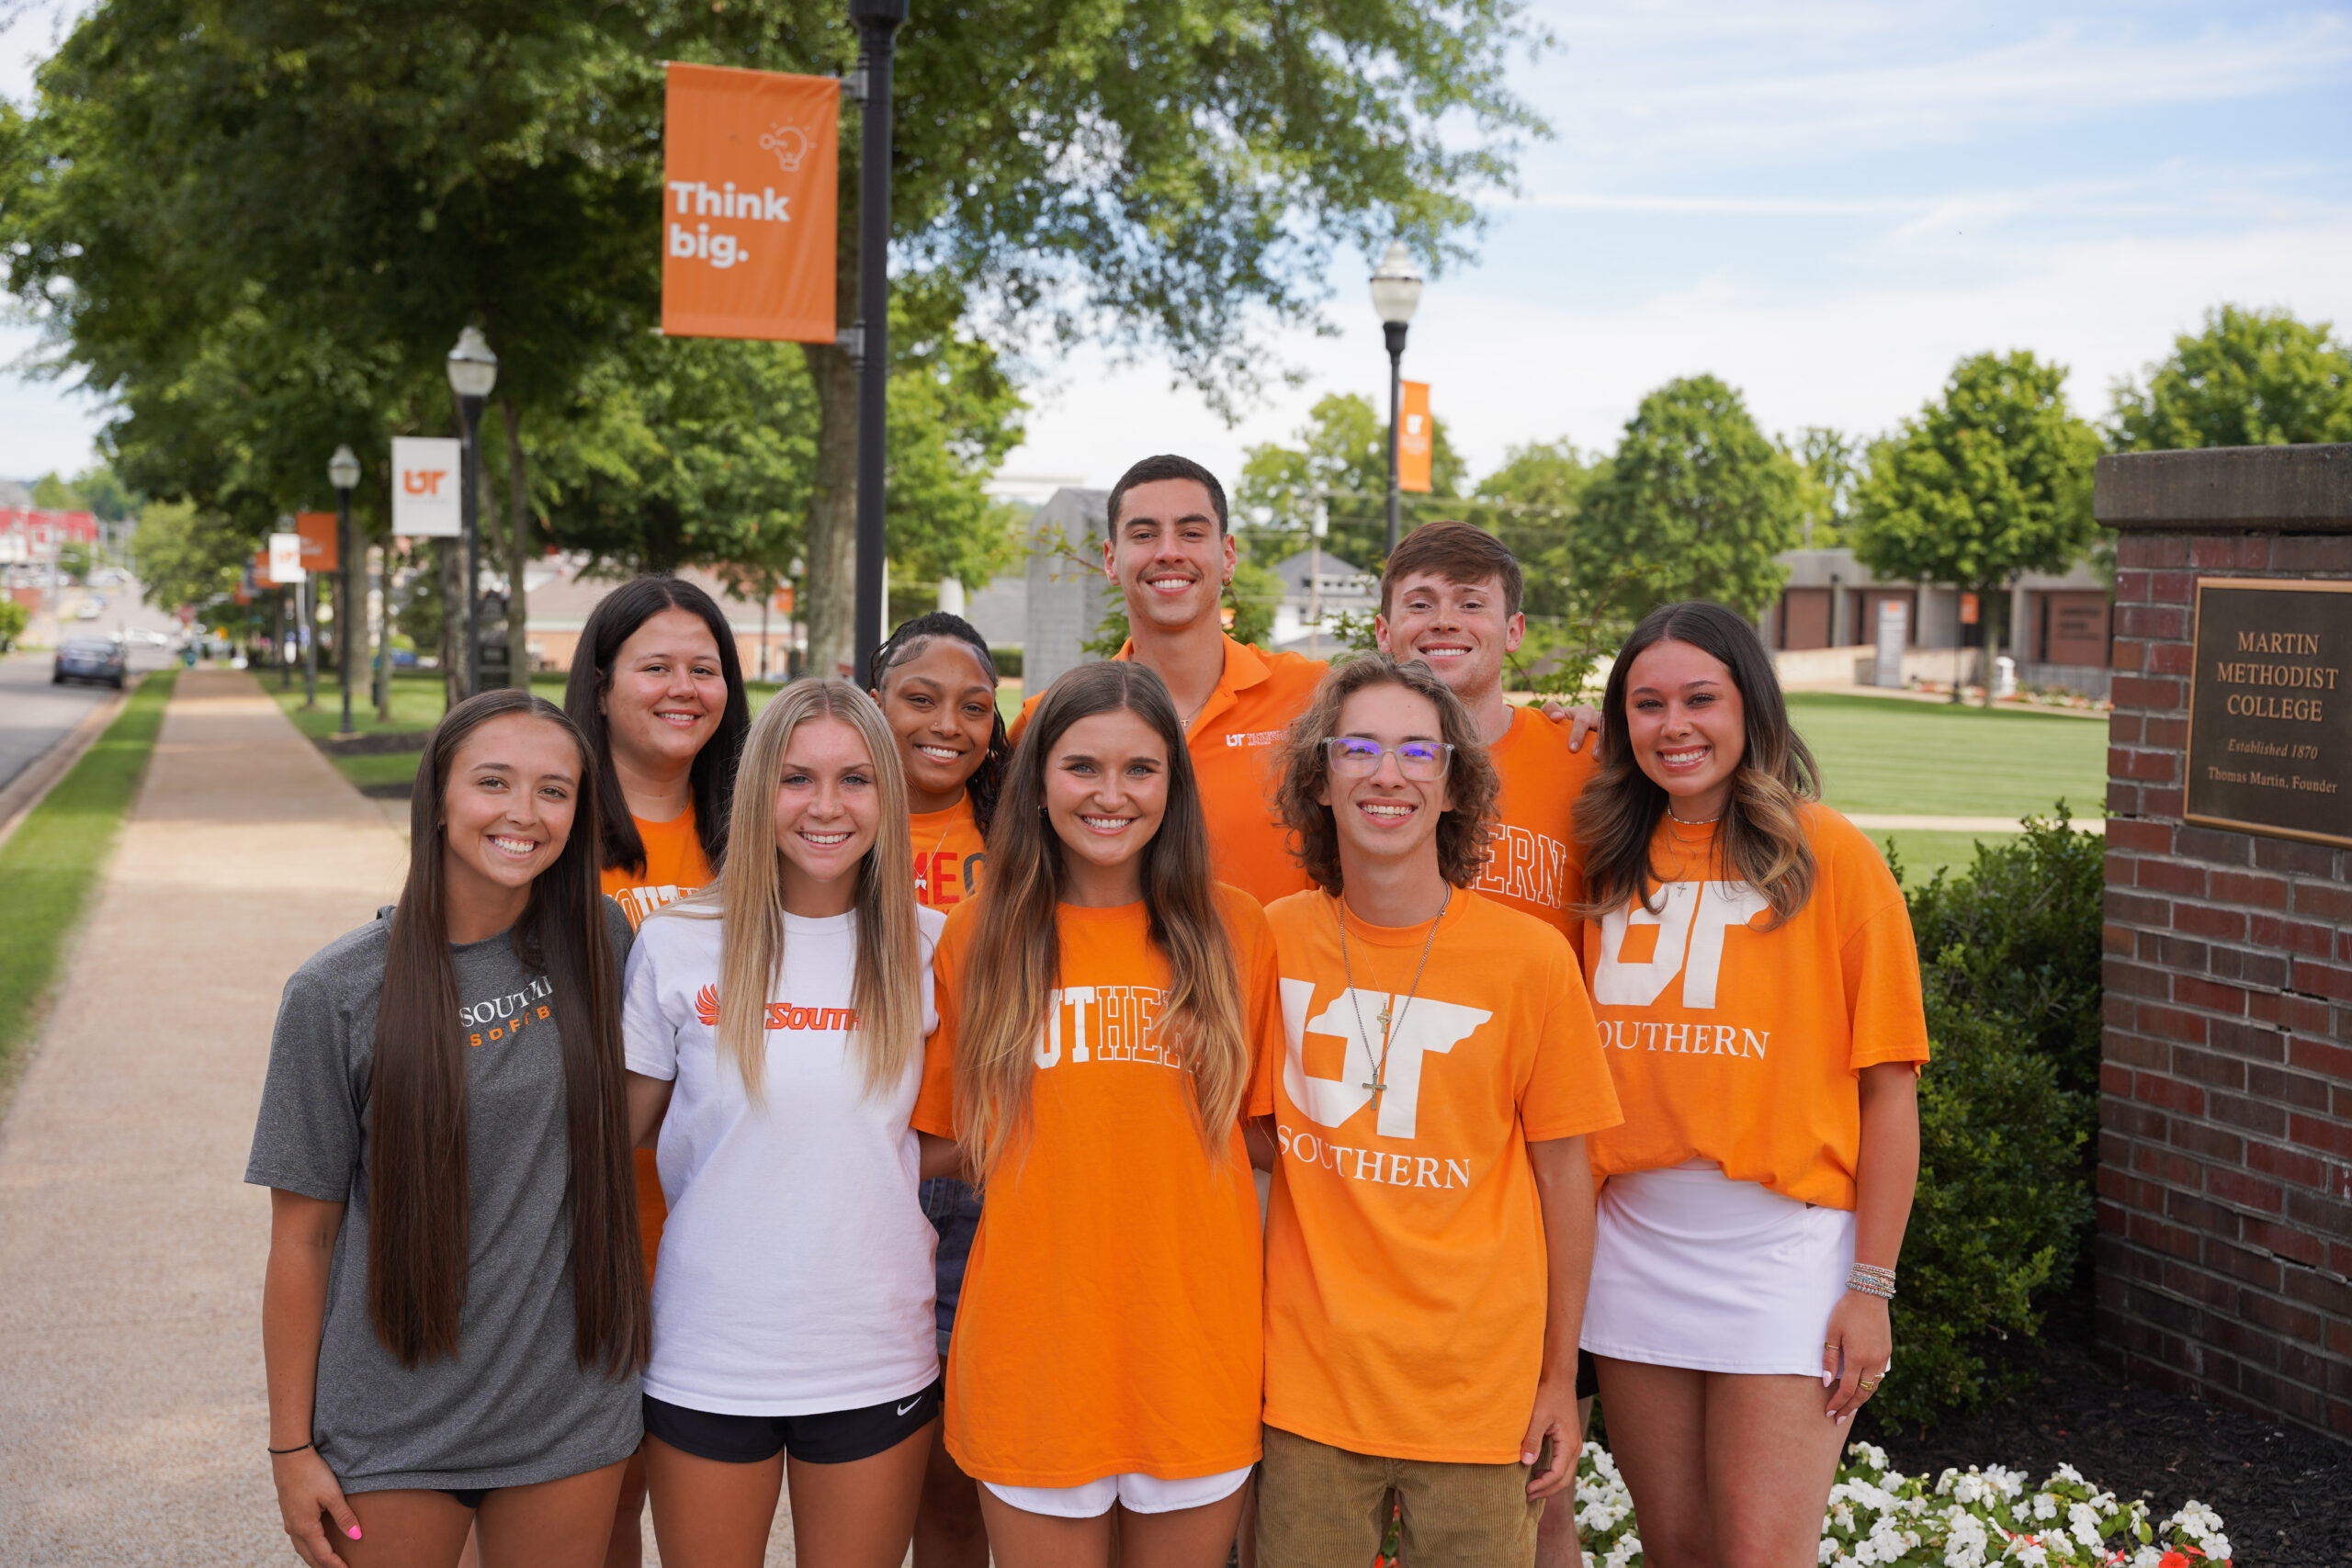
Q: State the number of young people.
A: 9